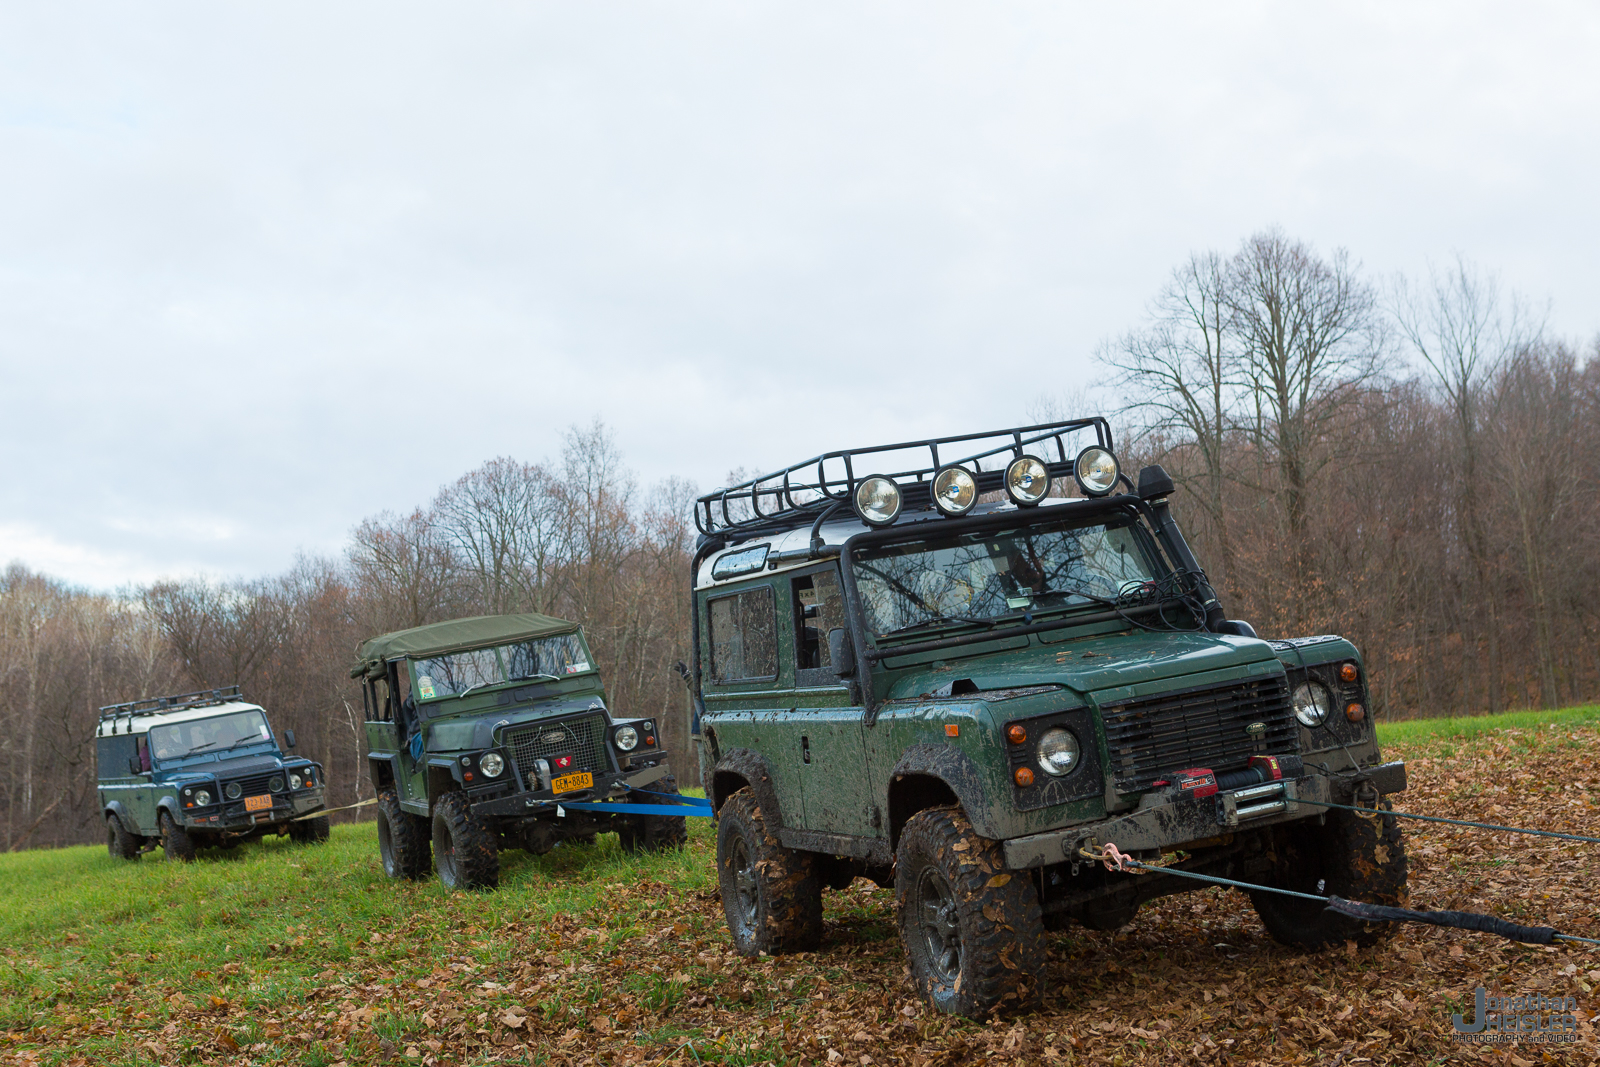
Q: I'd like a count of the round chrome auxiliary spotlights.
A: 4